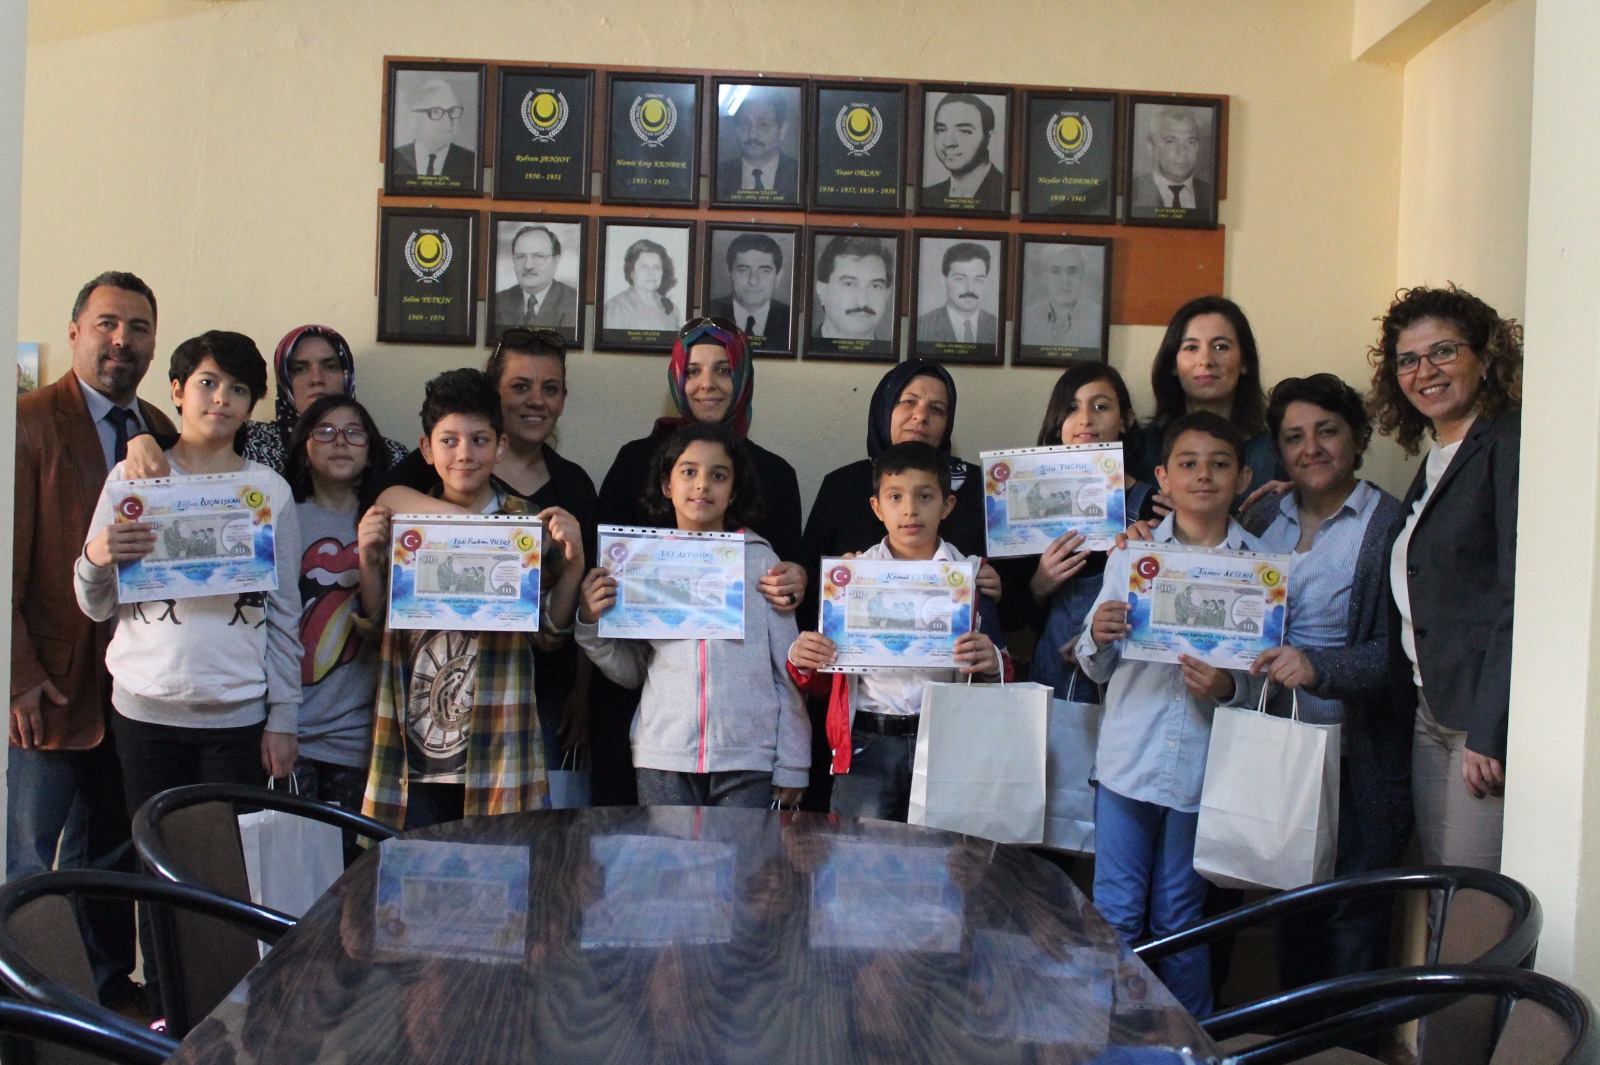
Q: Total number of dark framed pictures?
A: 15